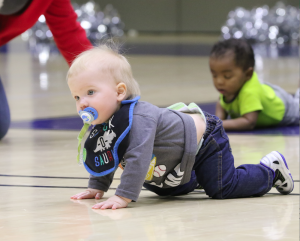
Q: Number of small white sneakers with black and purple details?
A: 1